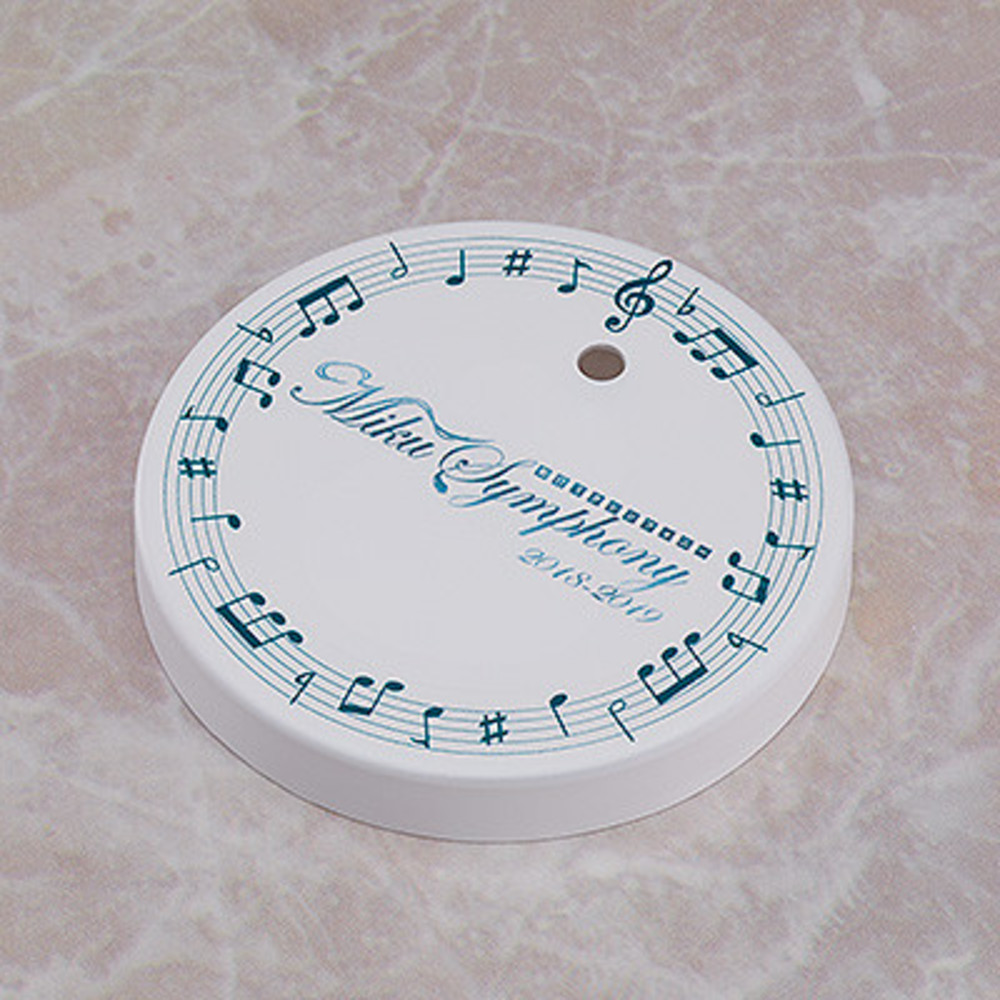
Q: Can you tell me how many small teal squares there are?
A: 10